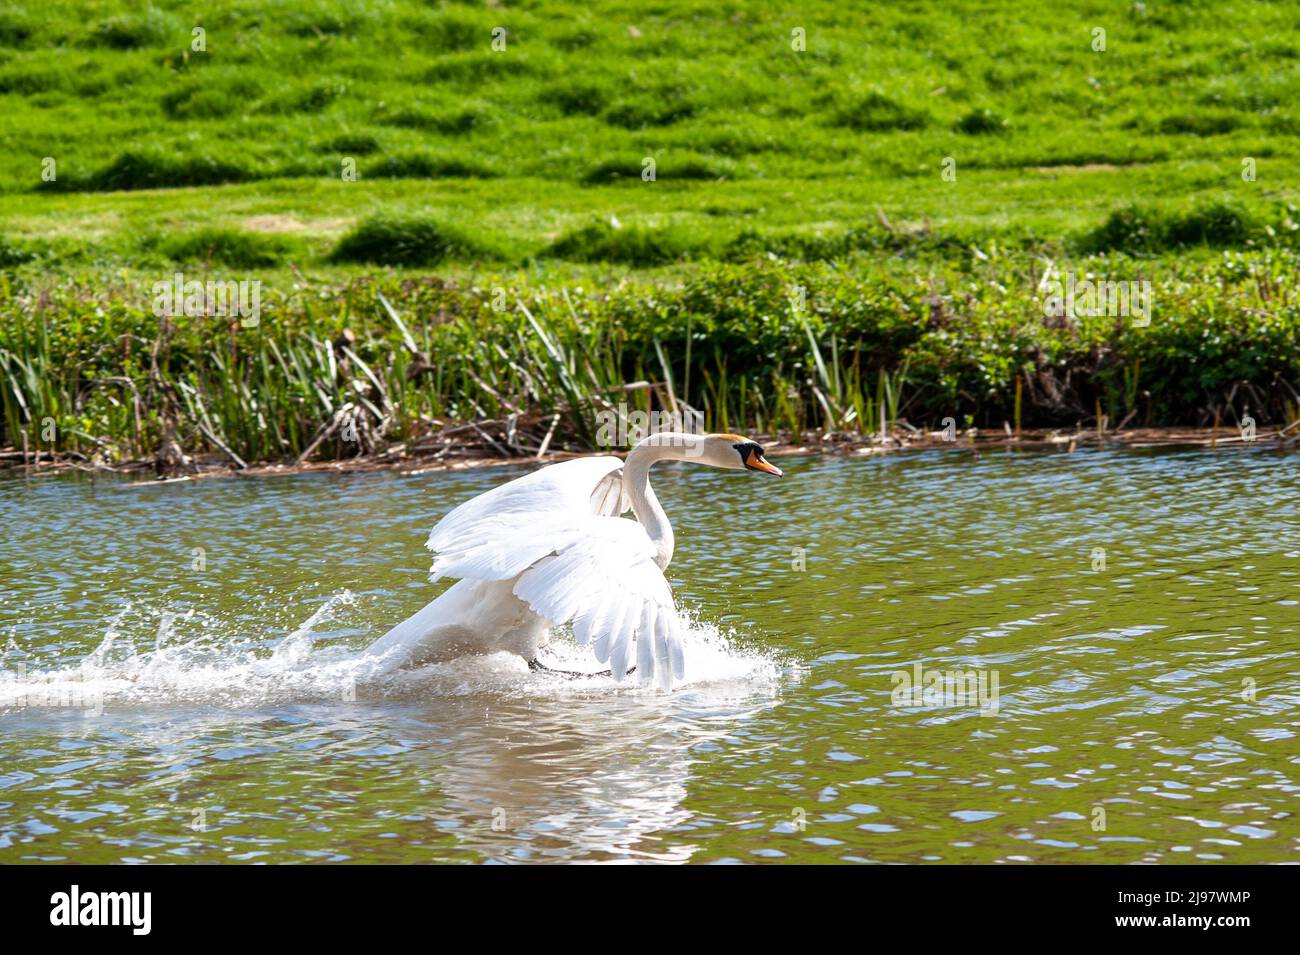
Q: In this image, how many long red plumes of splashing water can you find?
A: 0